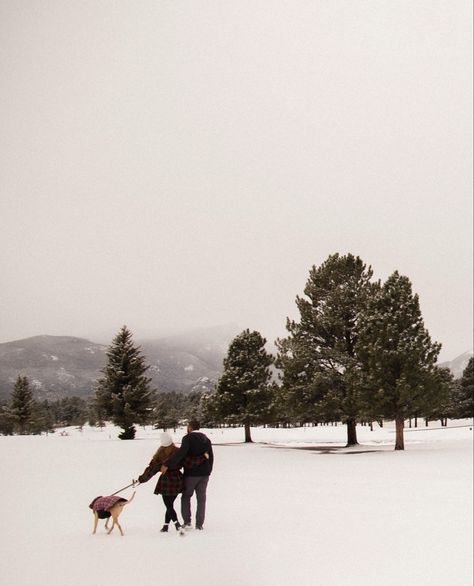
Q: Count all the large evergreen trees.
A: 4